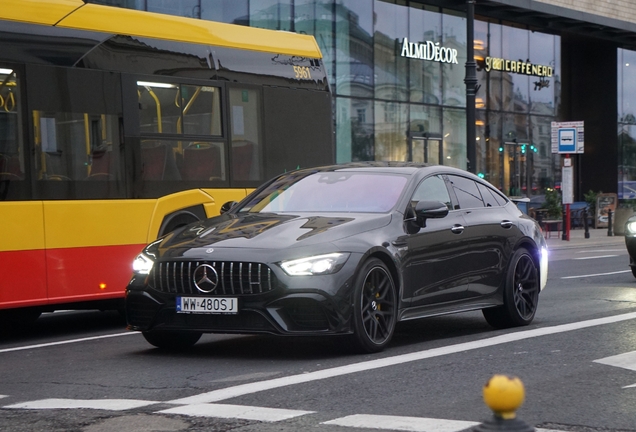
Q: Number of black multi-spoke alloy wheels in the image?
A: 2